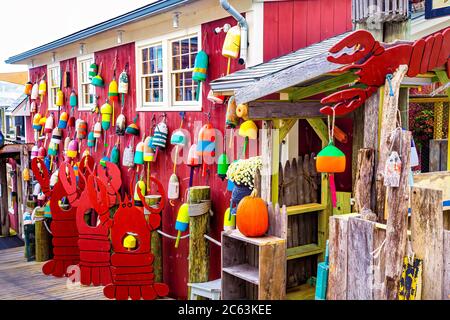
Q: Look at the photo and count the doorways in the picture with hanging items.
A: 1